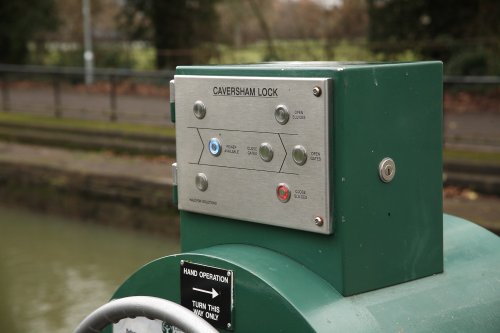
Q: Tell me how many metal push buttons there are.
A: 7